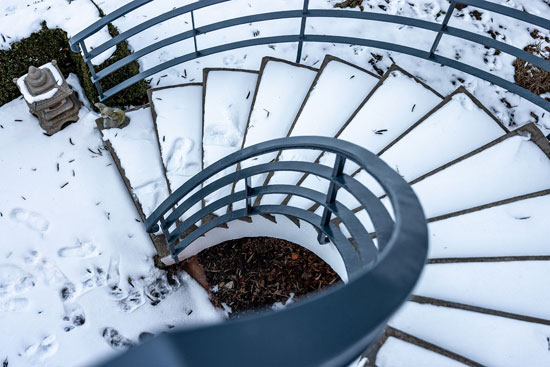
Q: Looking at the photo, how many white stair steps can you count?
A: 12